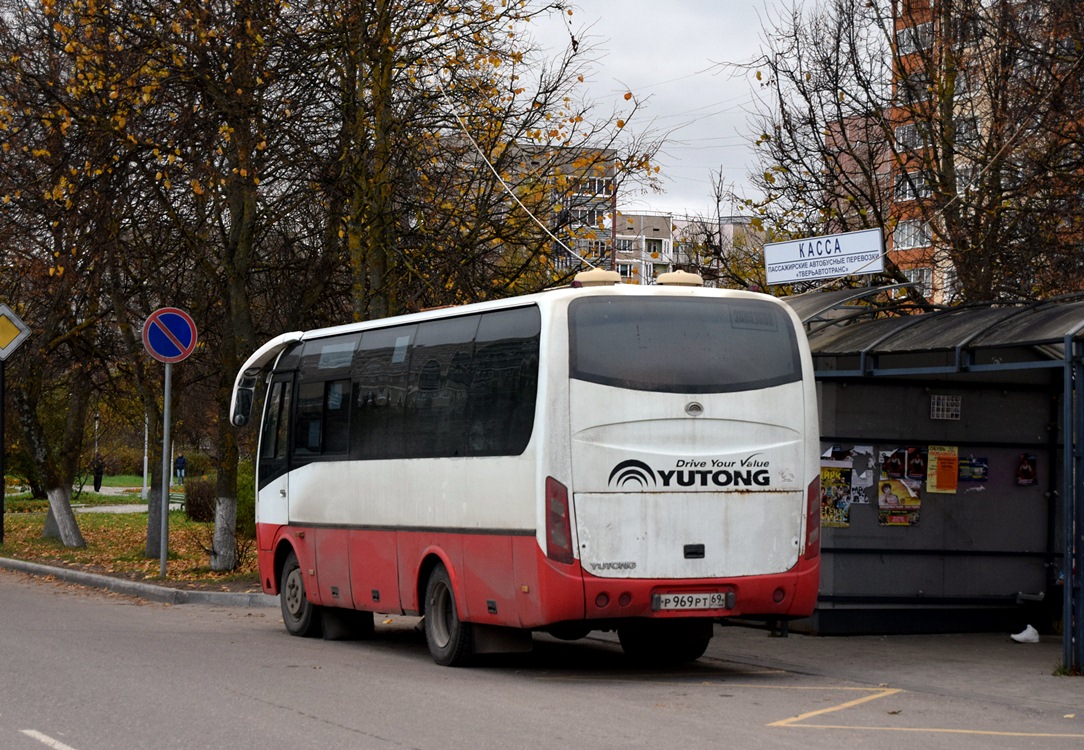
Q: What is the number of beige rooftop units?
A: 2